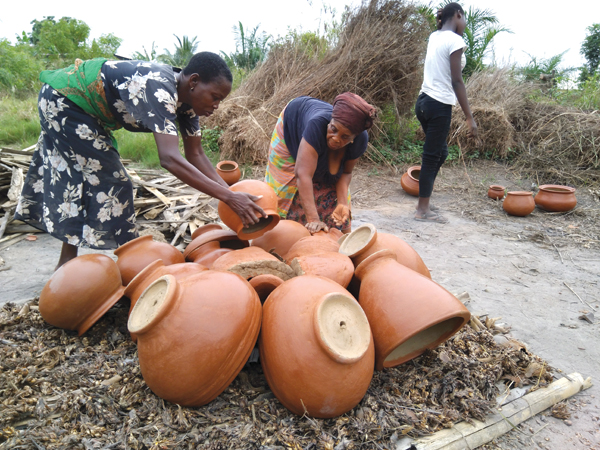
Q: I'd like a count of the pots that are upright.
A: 5